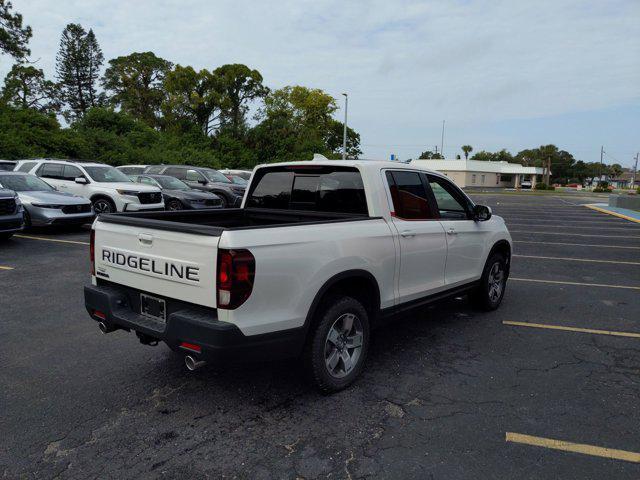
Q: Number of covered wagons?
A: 0